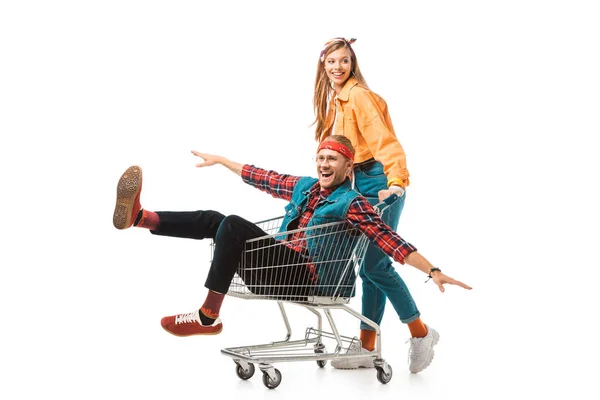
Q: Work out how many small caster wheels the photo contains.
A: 4